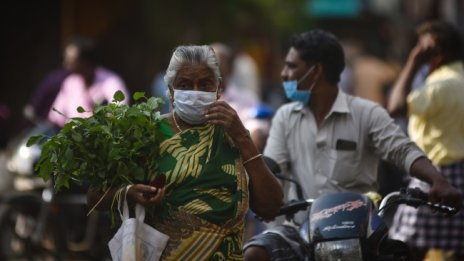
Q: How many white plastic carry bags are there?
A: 1